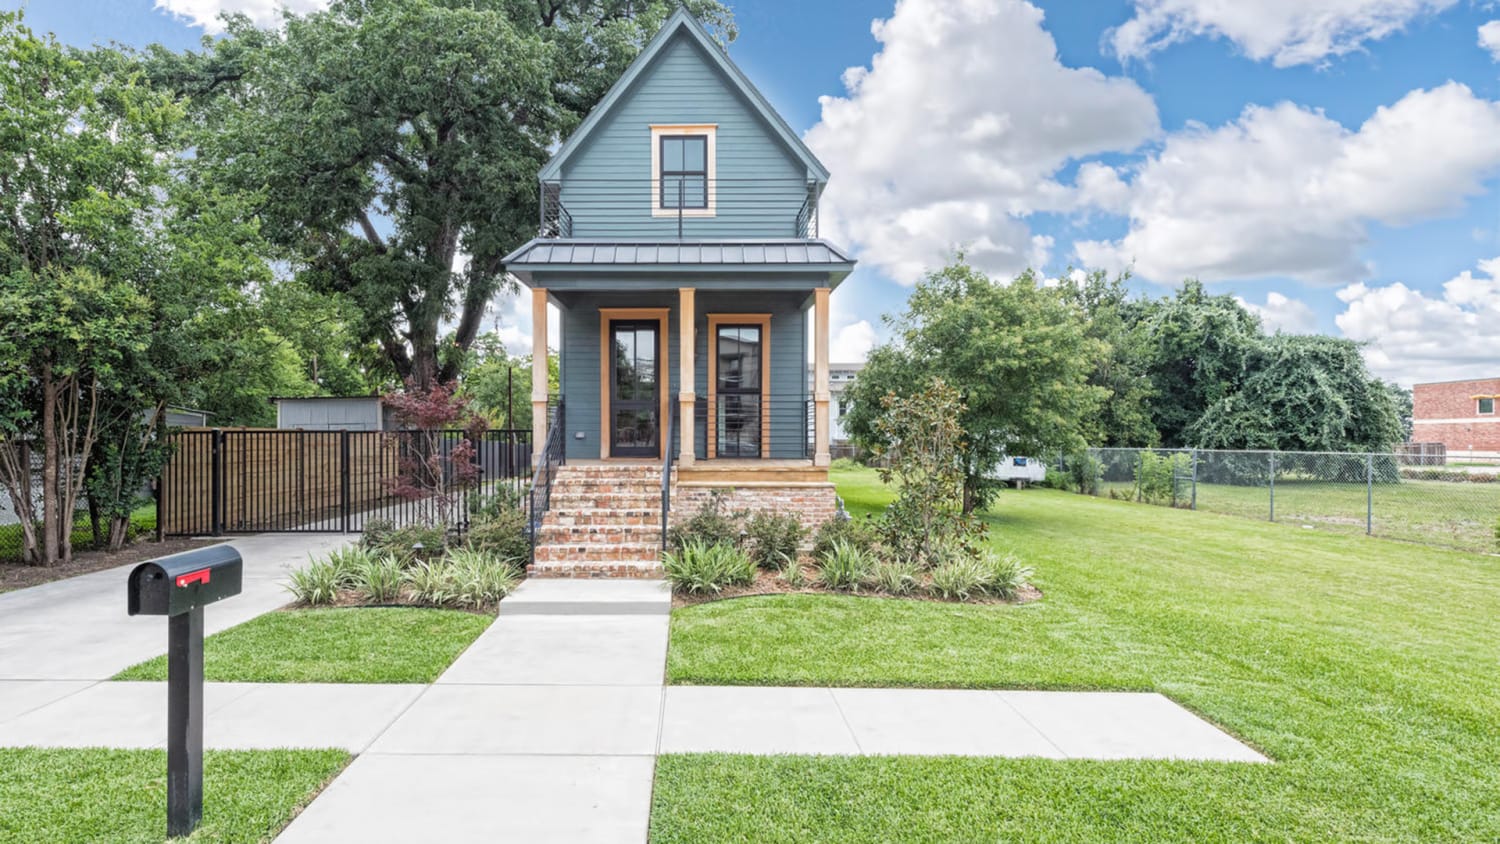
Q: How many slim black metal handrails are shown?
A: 2